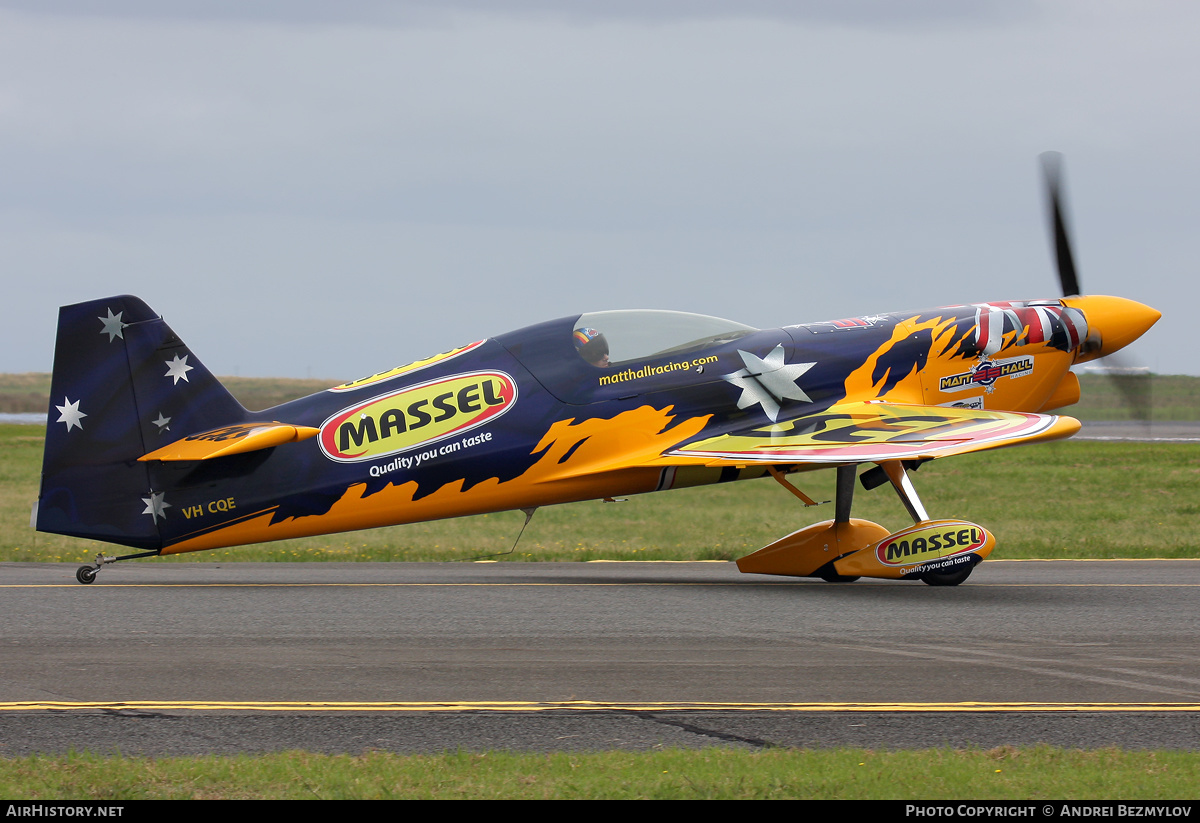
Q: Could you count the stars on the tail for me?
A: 5